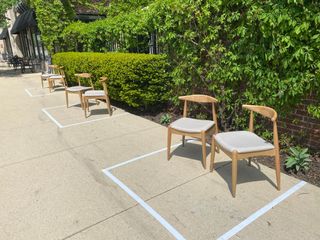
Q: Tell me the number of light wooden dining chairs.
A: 6